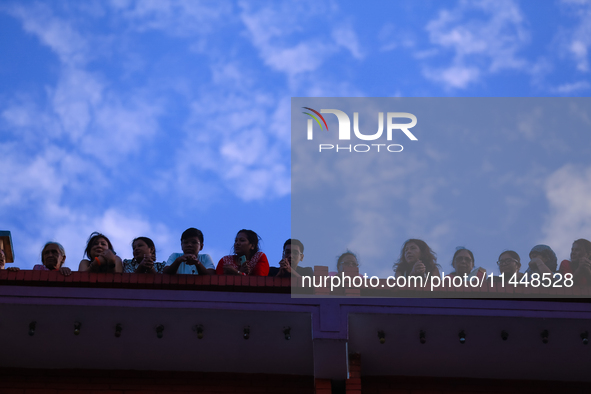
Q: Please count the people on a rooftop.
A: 13